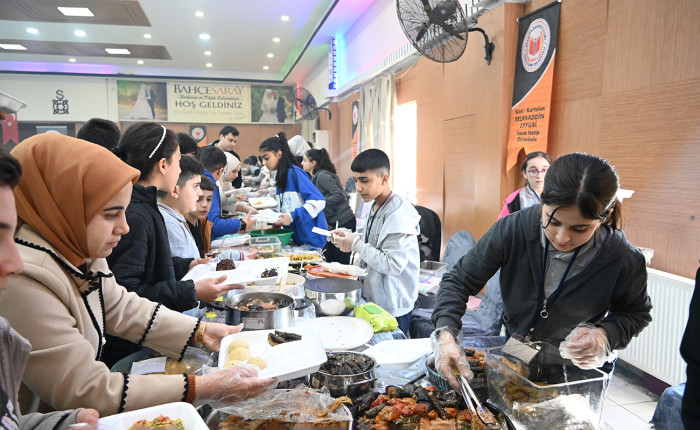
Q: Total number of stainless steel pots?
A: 3